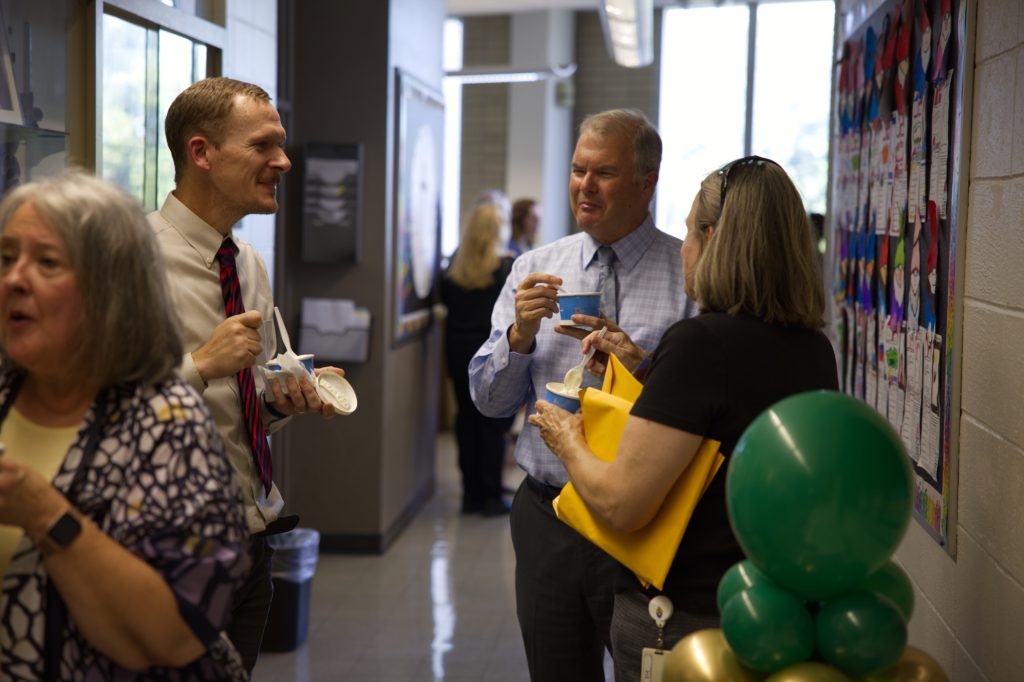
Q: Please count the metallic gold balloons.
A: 3